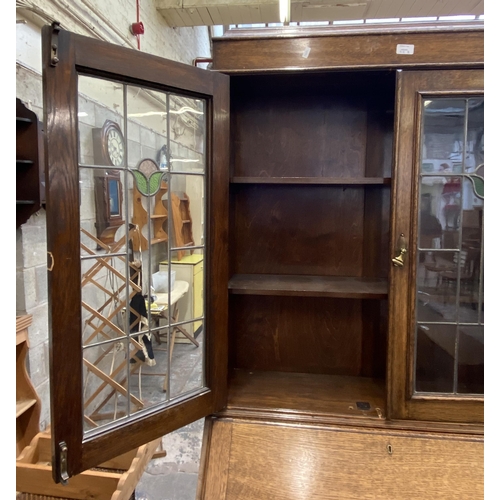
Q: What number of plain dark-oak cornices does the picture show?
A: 1